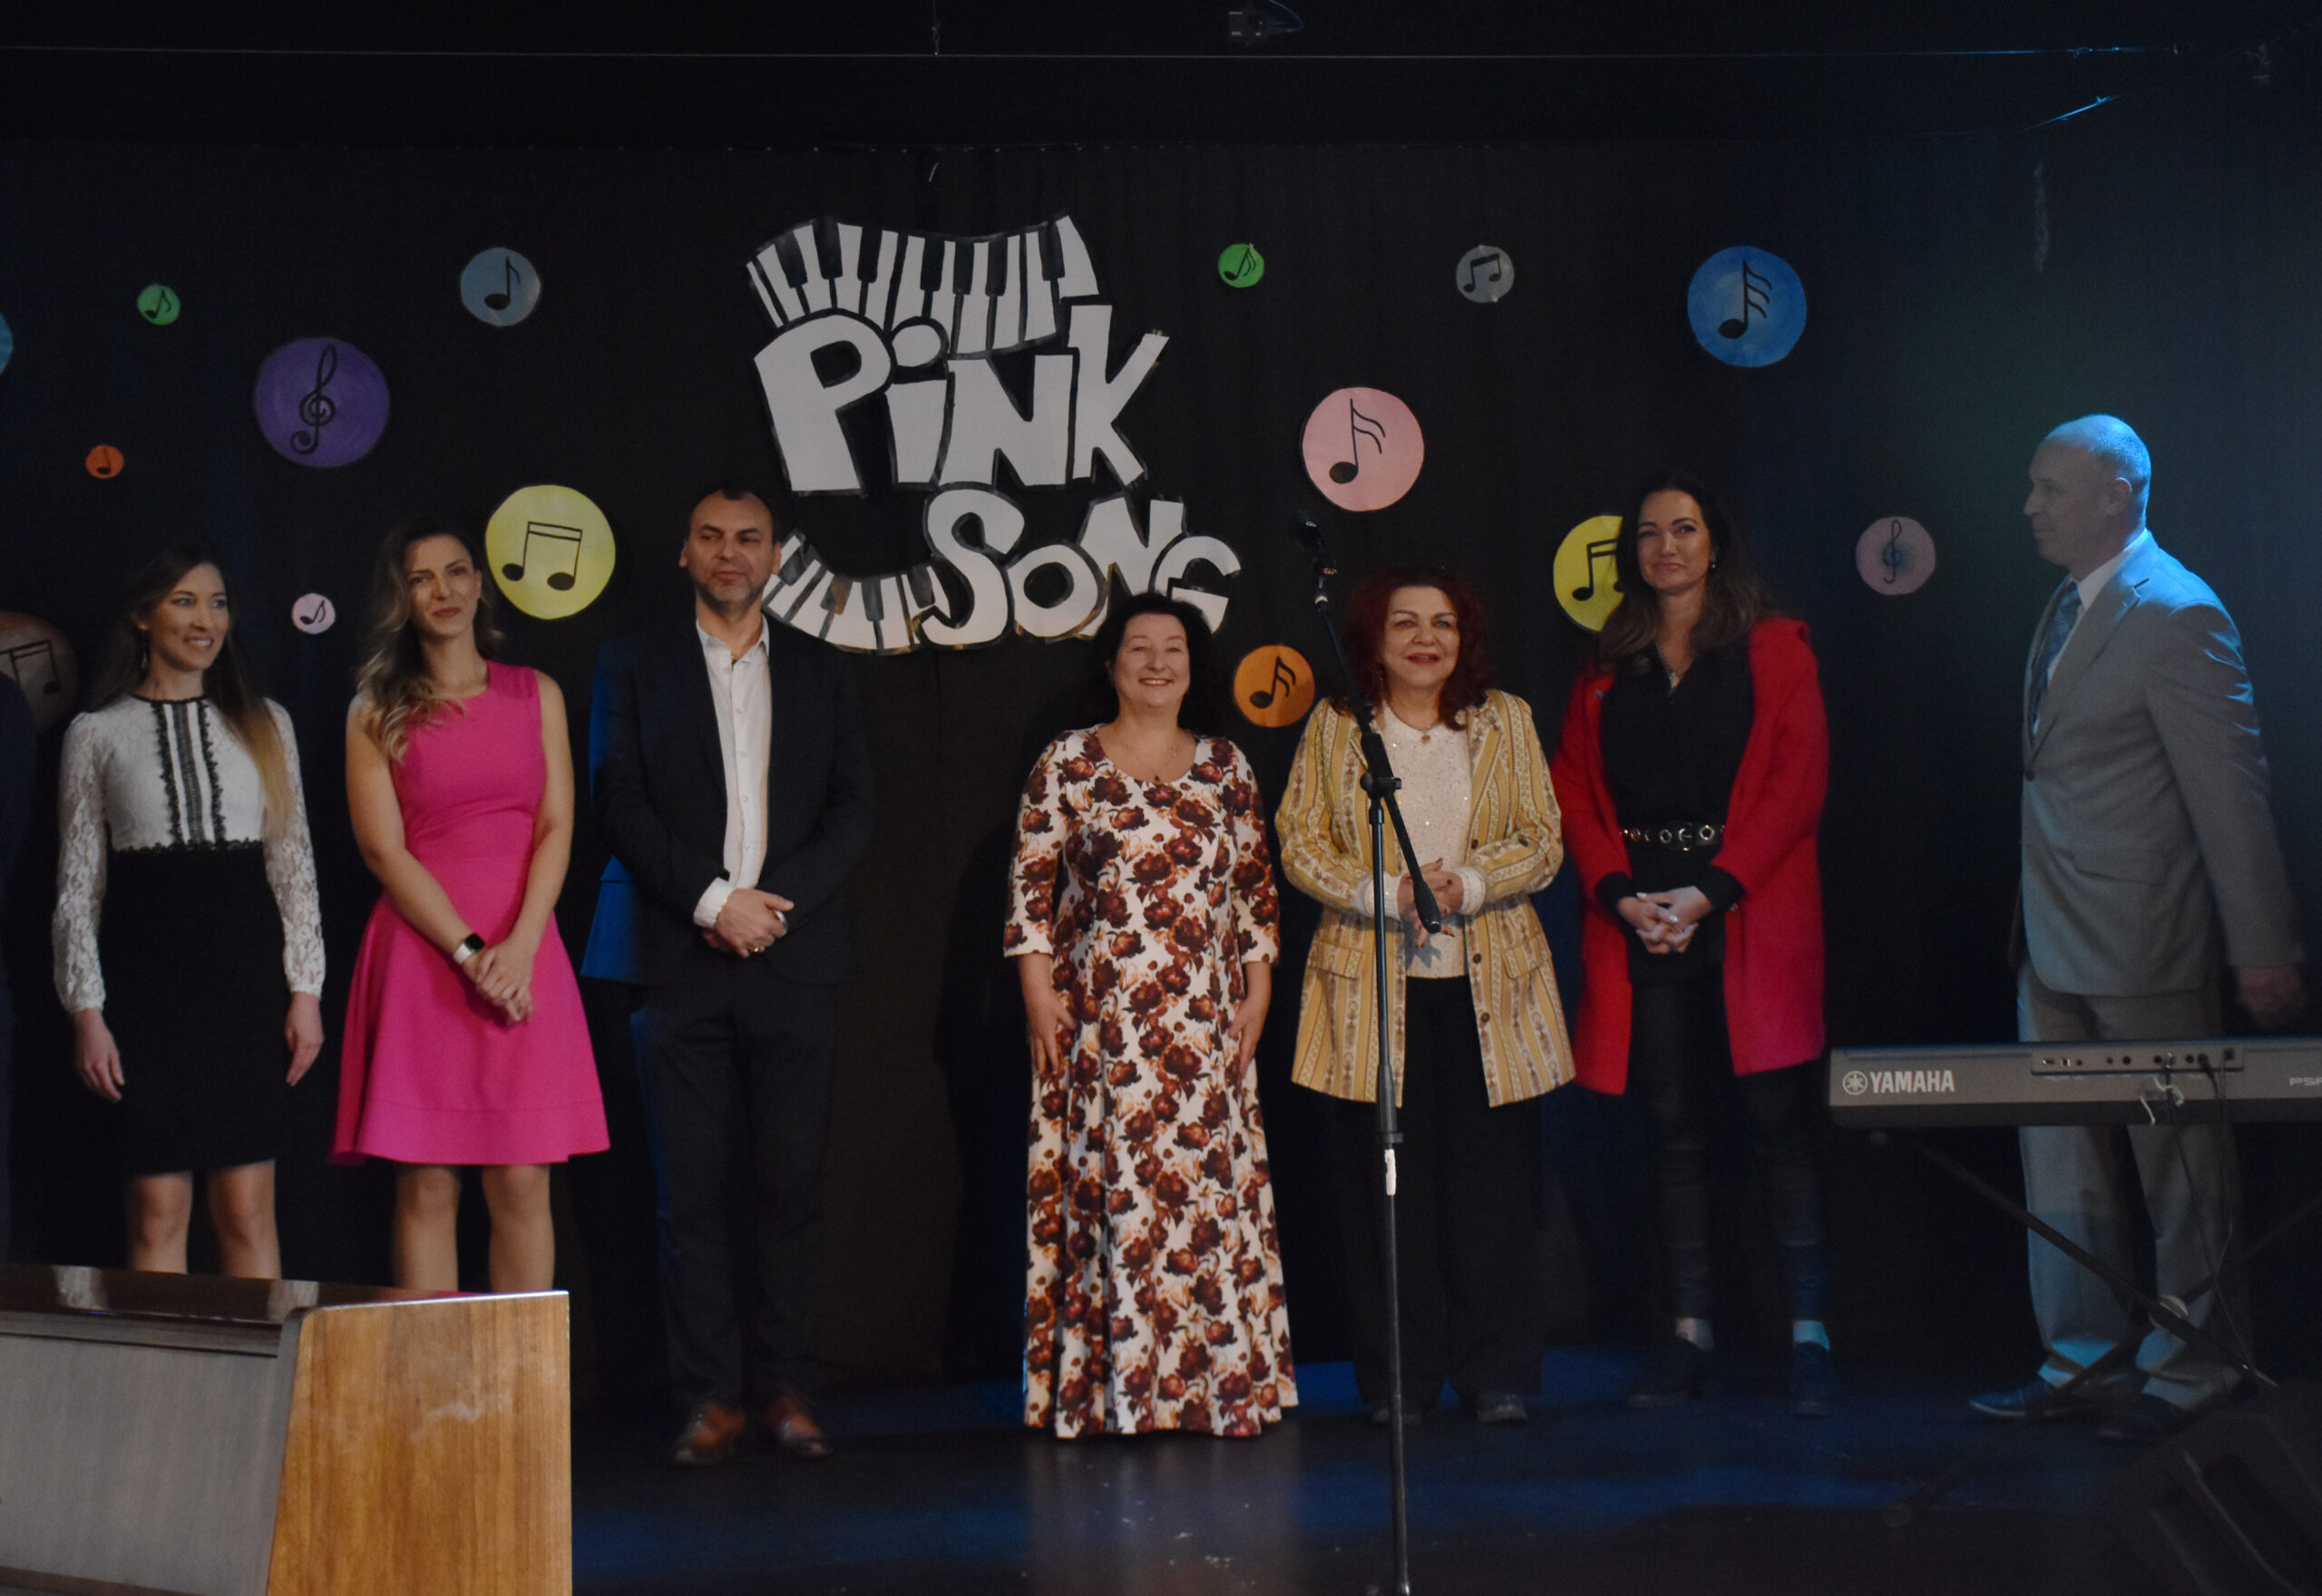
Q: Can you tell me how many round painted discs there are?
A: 15